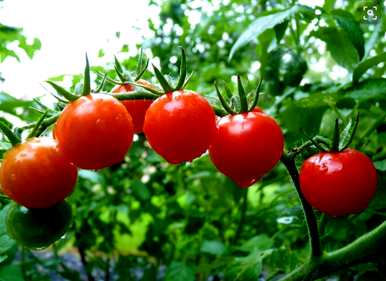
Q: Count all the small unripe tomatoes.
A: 1